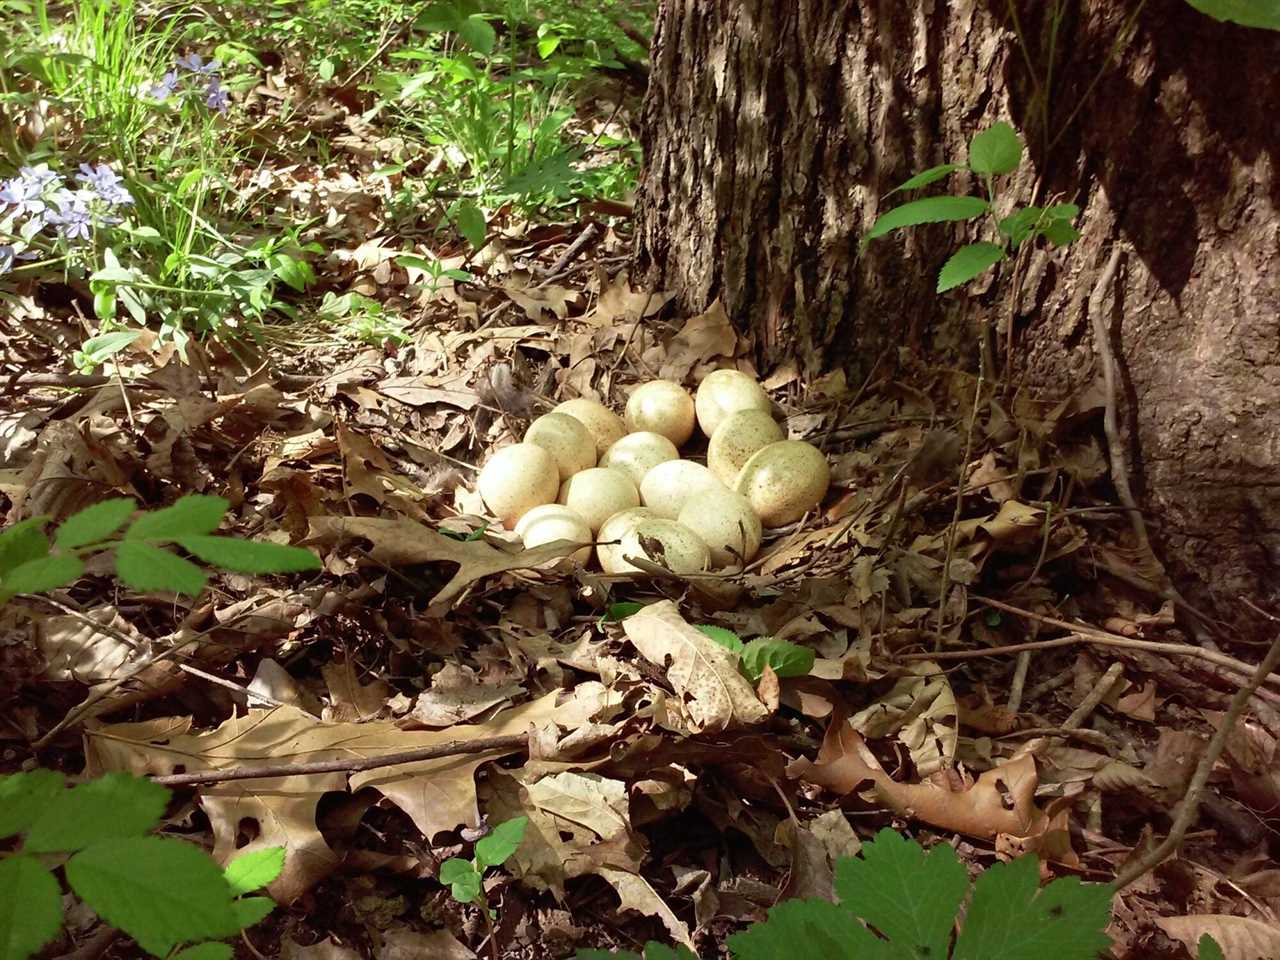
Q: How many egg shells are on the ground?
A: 14